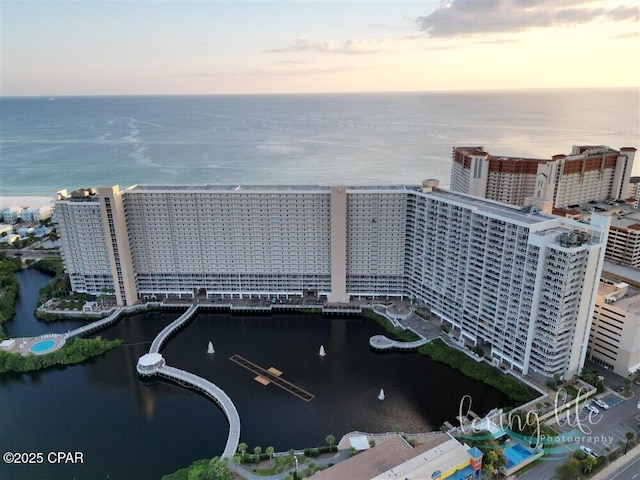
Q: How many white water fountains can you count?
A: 3